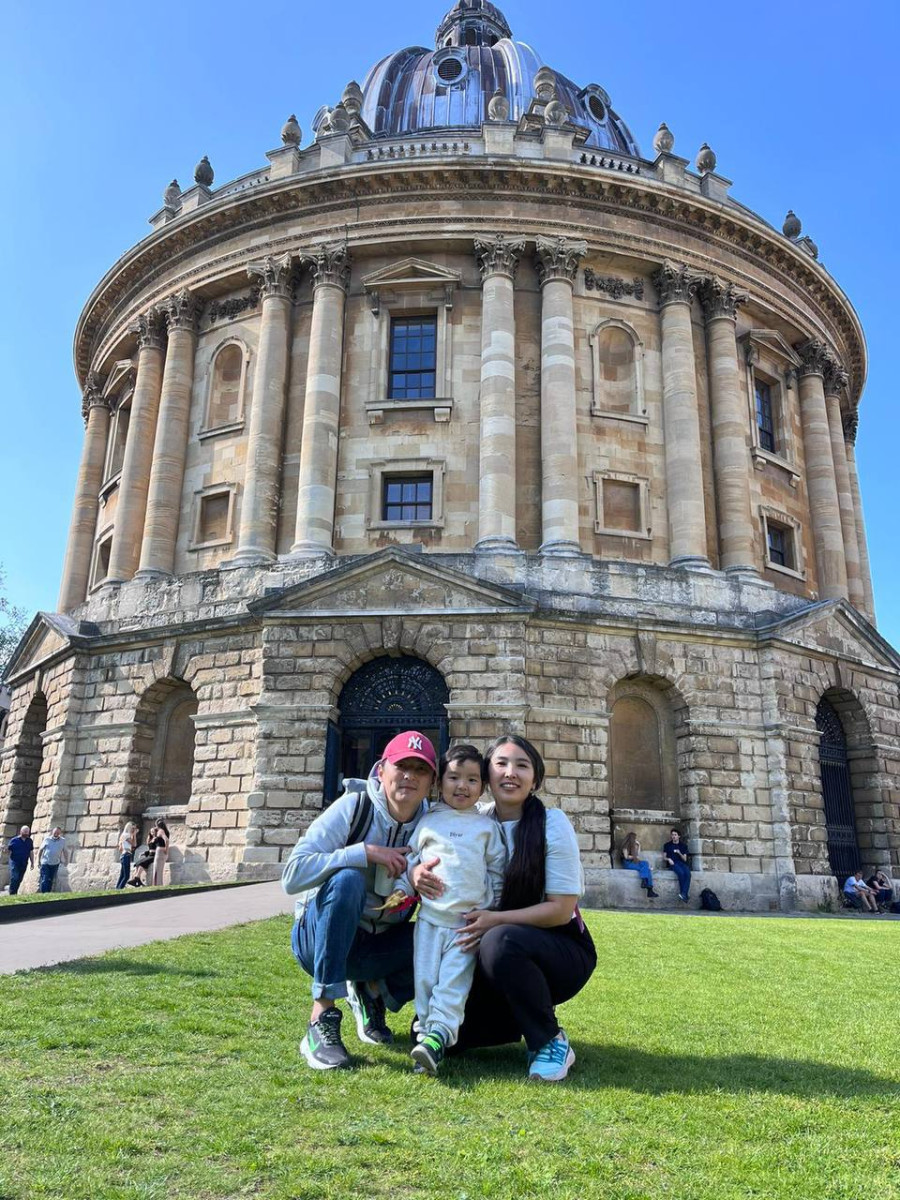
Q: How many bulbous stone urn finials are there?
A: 12